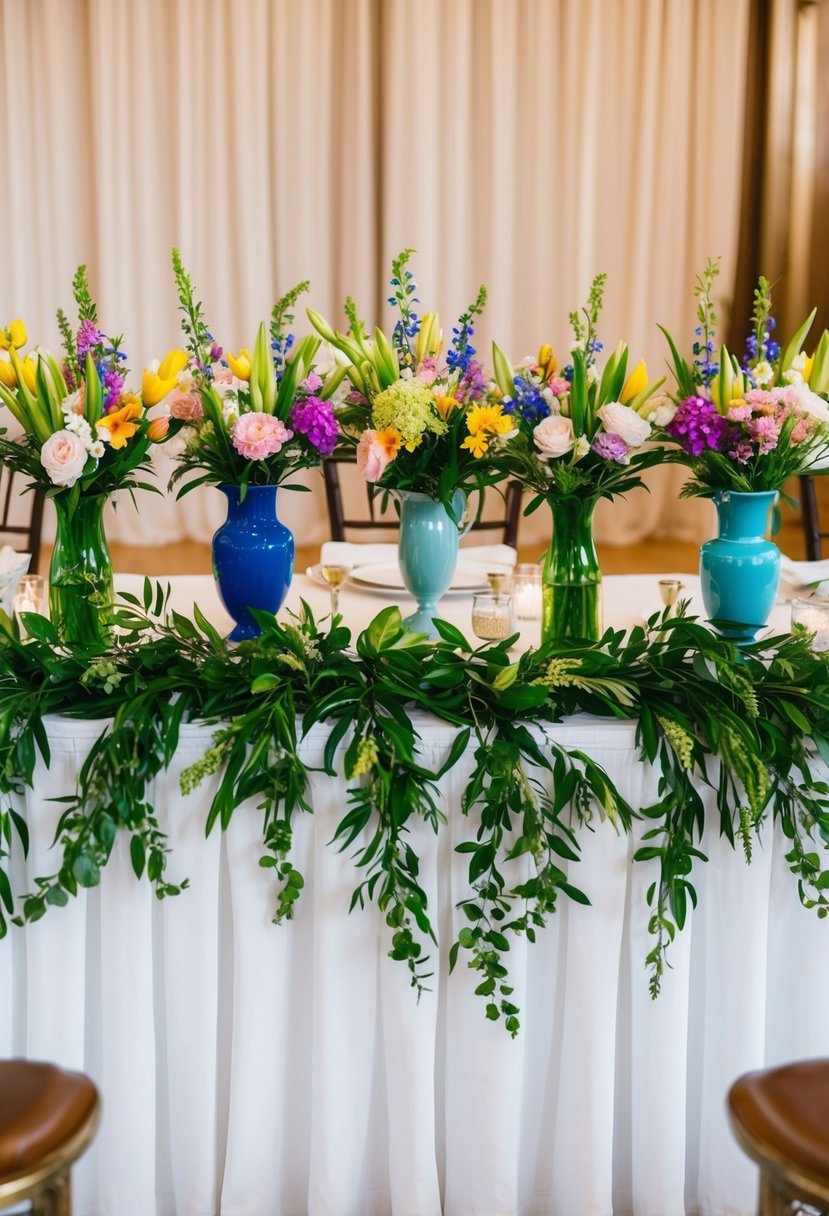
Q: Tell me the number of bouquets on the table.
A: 5